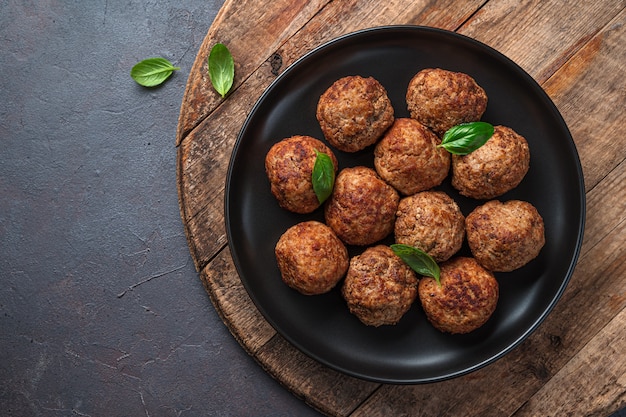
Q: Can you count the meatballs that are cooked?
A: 11